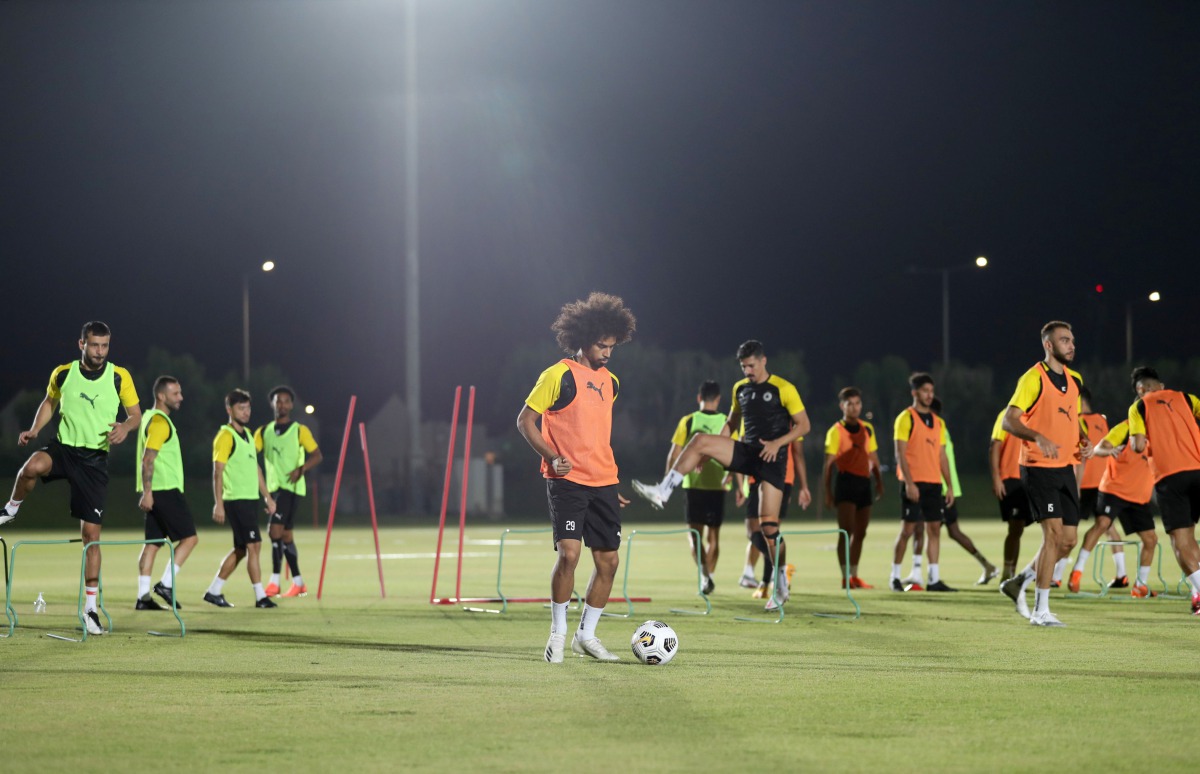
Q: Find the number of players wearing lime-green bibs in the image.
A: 6